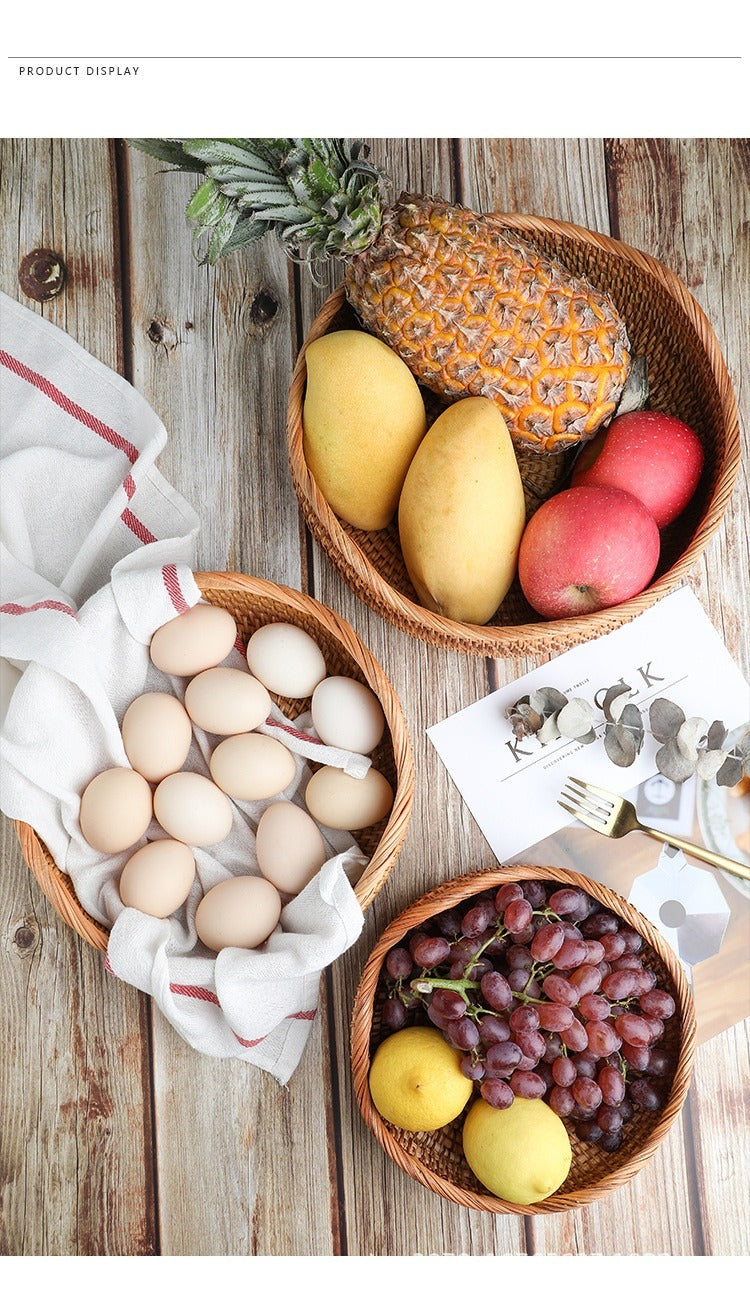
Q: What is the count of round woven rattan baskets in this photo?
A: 3